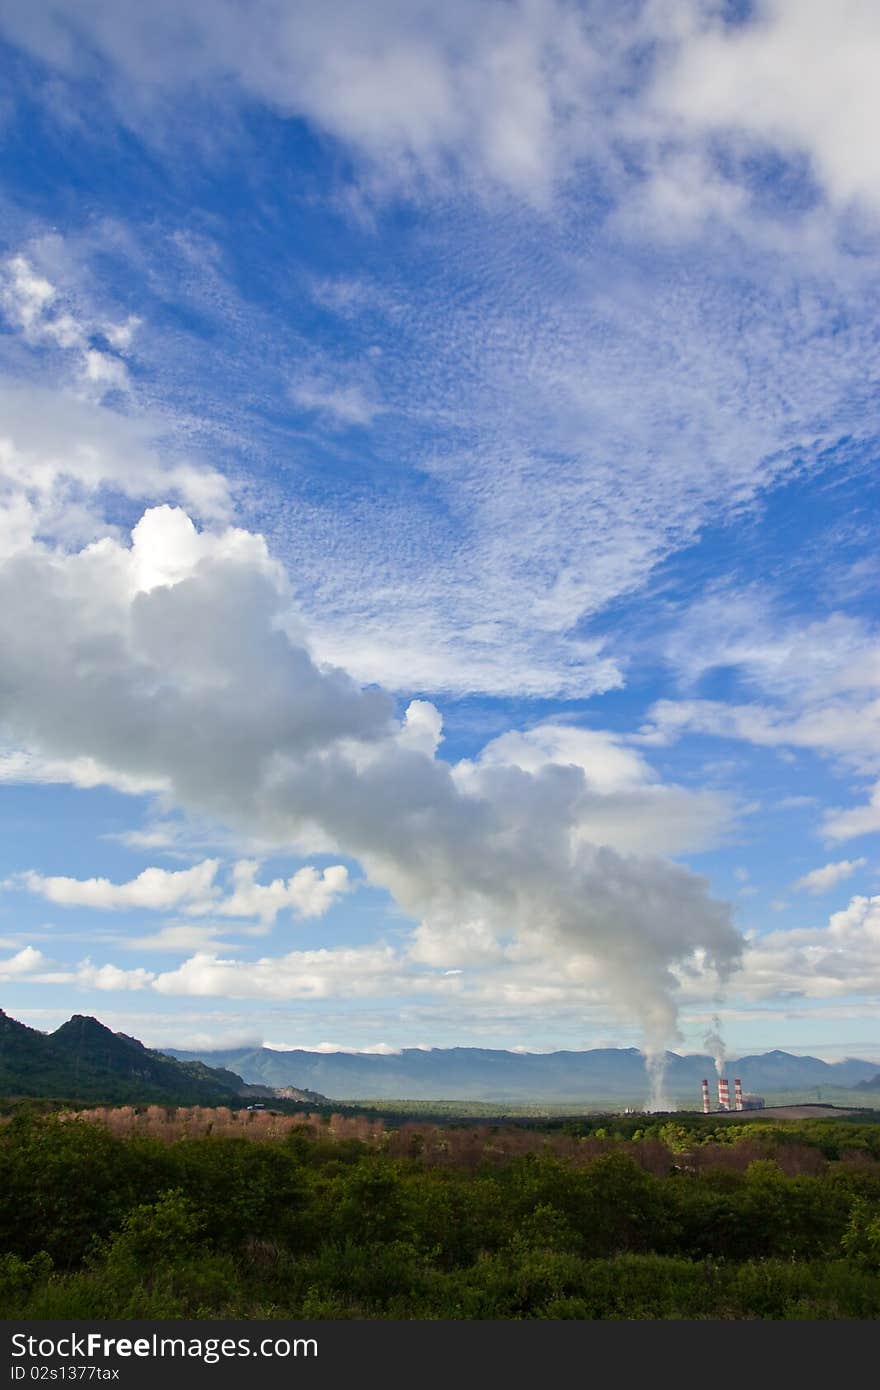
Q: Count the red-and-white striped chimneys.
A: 3